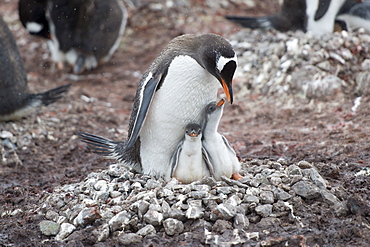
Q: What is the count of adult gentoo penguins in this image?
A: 4